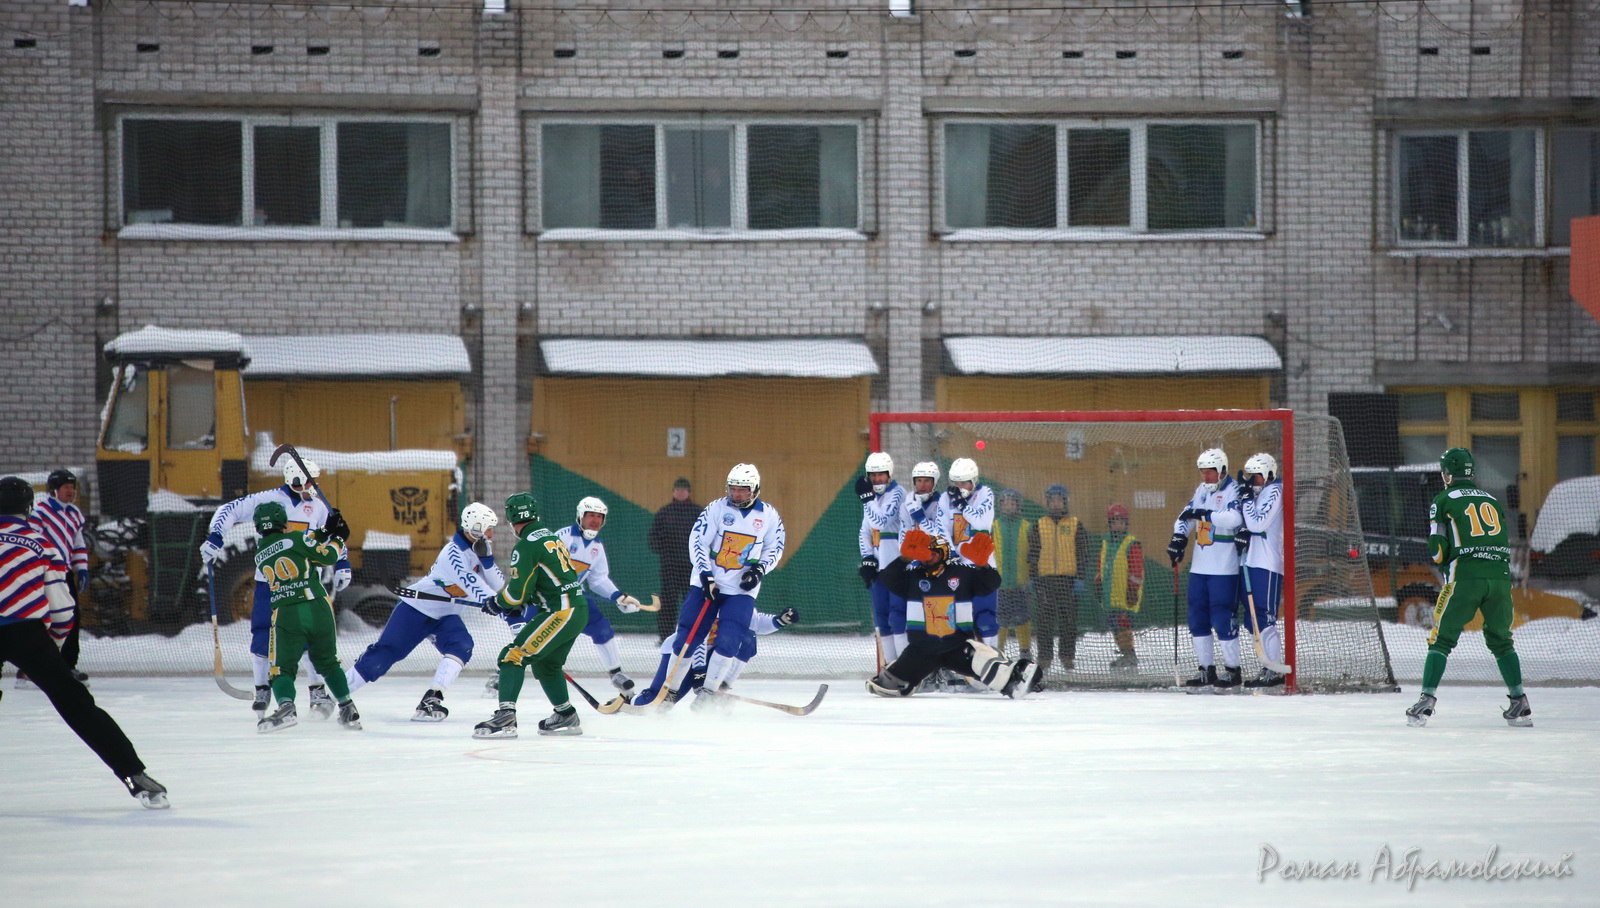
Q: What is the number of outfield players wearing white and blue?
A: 10